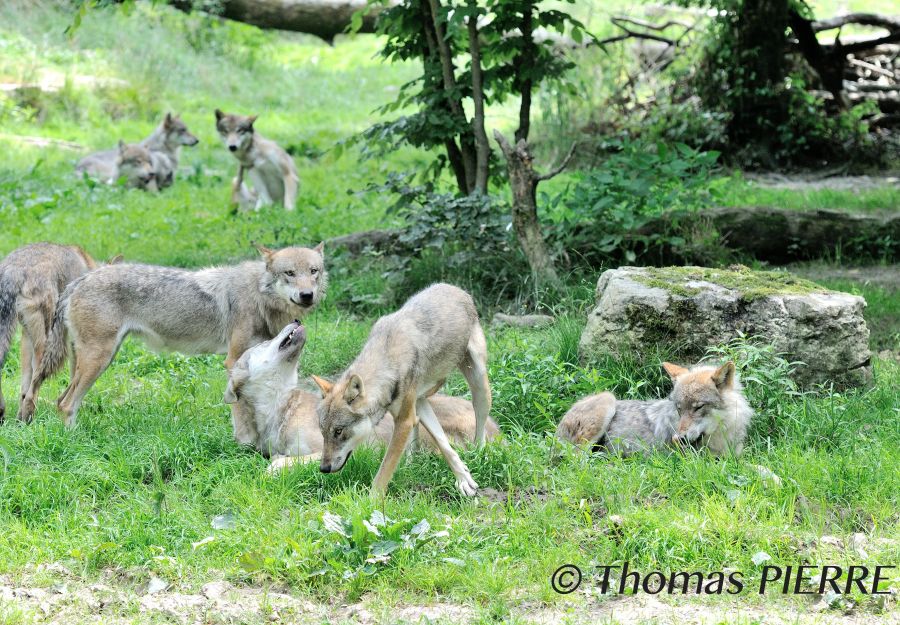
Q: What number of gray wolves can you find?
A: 8